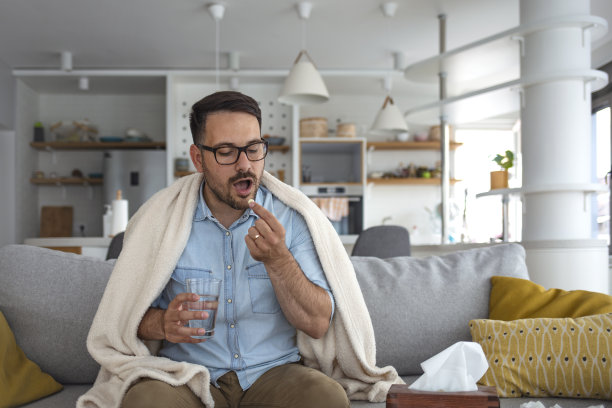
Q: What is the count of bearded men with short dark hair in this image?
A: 1